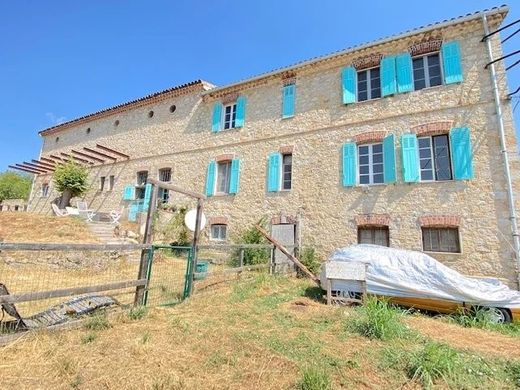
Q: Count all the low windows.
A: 3